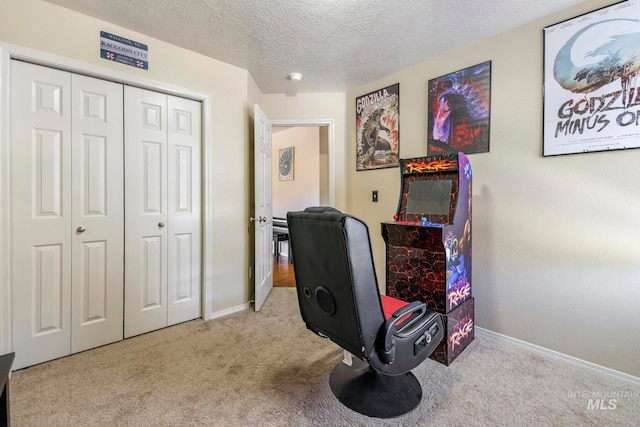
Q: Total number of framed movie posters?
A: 3